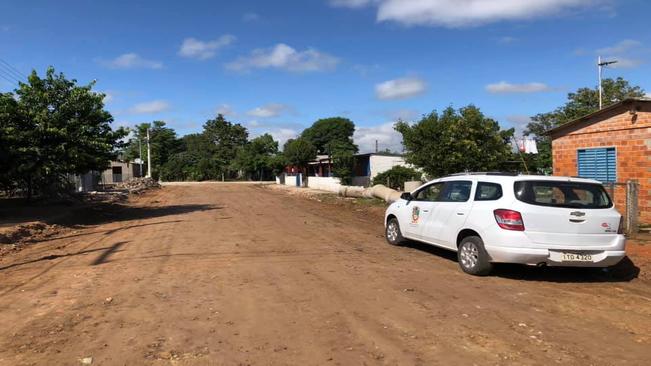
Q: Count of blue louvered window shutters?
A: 1